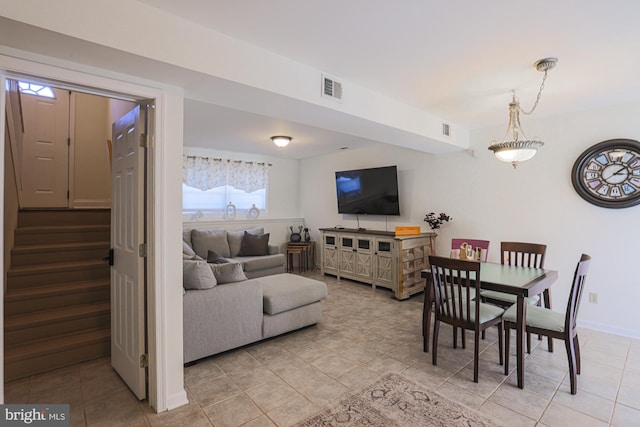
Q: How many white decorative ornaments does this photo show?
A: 3